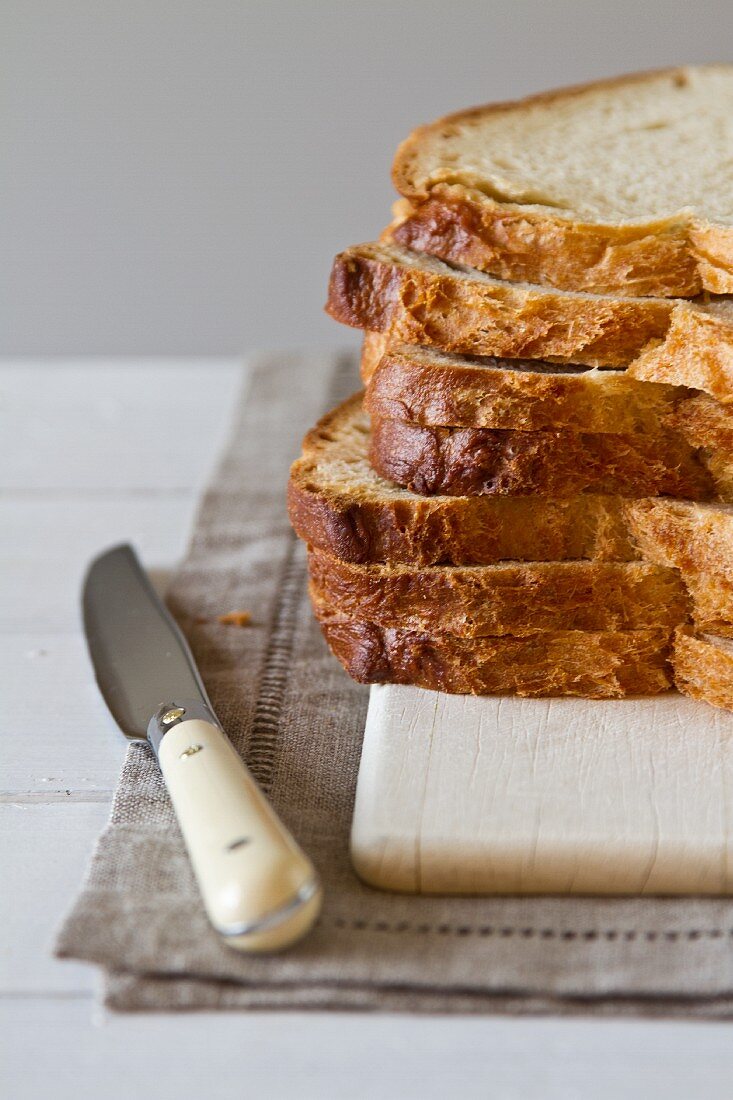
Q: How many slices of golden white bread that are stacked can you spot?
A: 7